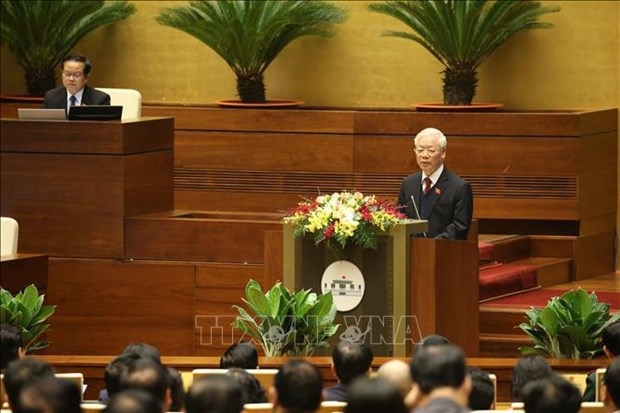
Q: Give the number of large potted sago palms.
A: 3